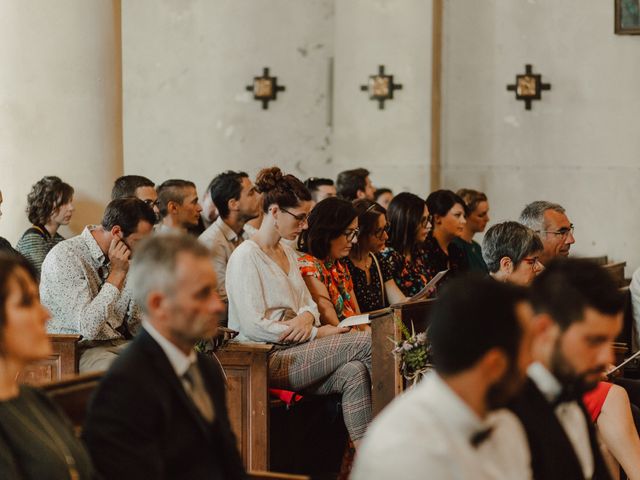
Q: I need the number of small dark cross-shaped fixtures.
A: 3